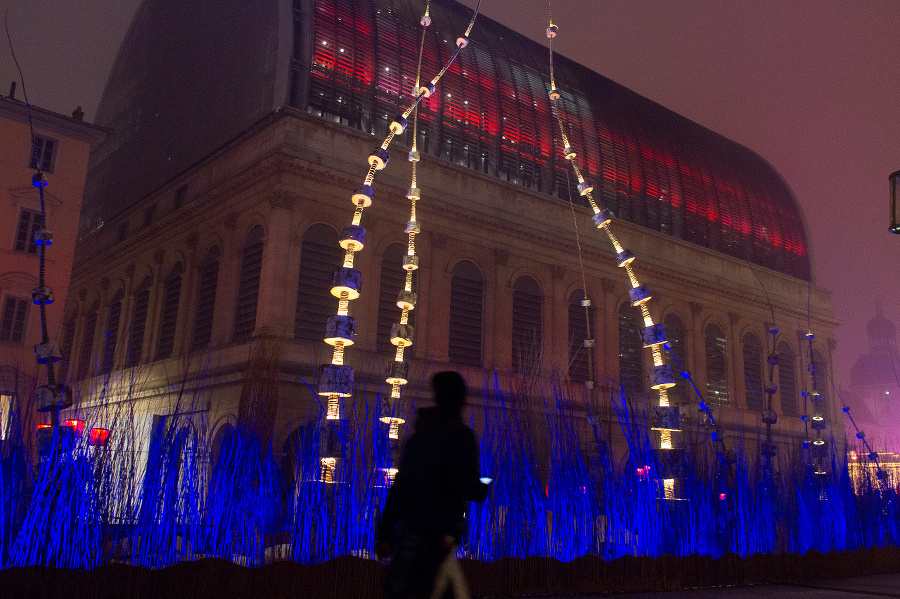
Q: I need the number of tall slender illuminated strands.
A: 3